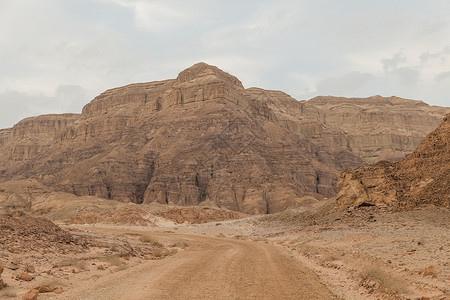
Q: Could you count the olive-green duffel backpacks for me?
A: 0